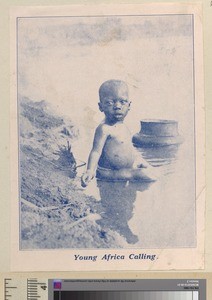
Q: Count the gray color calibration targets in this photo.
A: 1